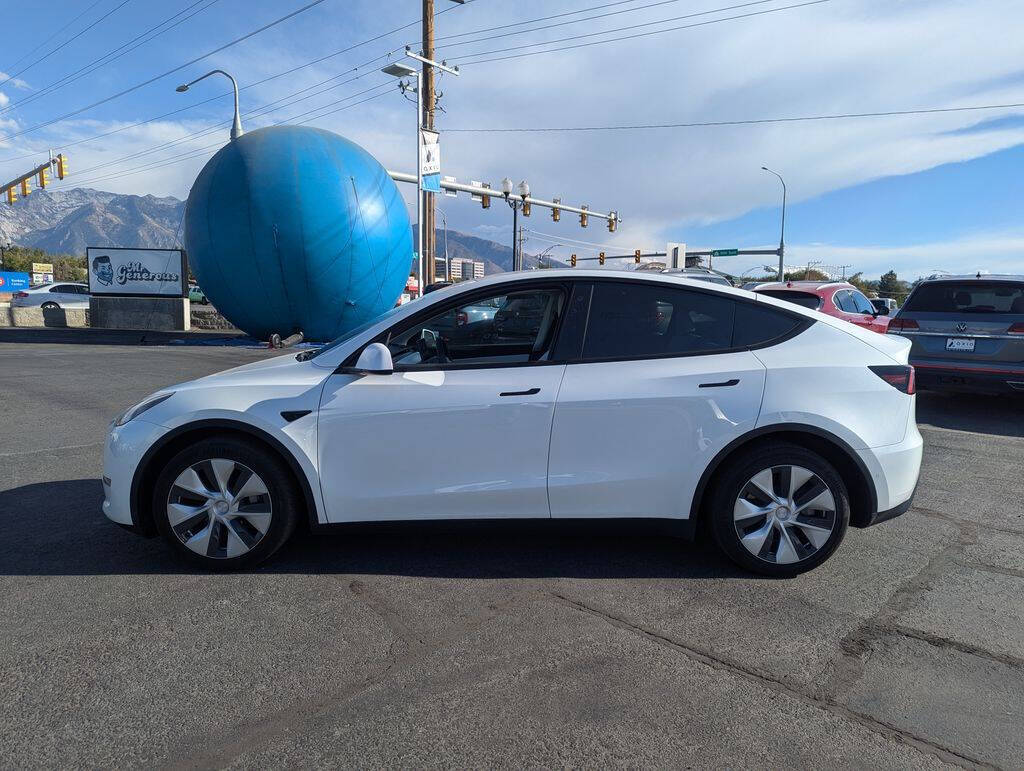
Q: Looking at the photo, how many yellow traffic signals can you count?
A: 12